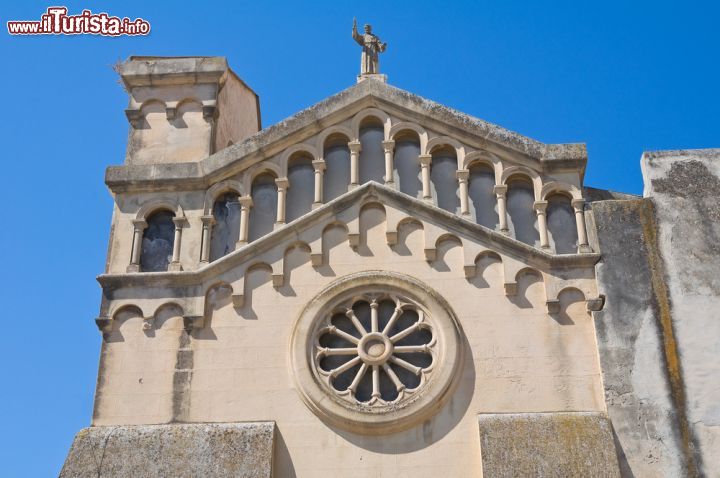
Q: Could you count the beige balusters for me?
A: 13